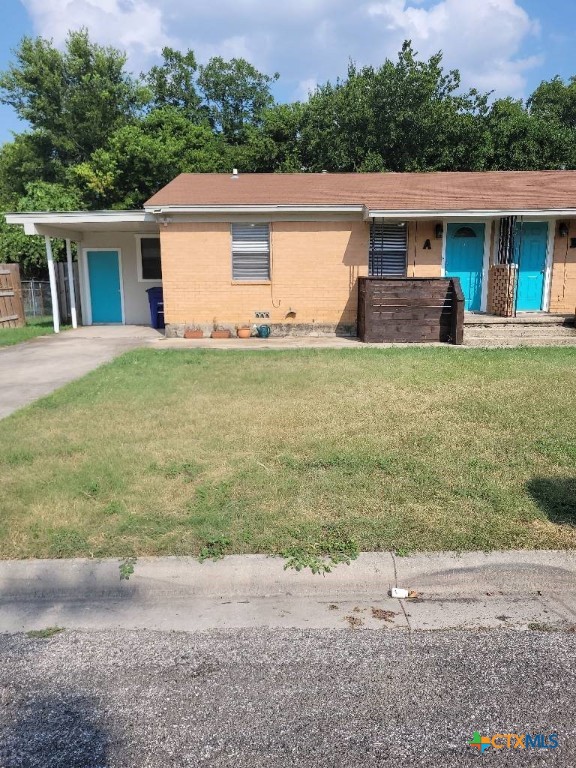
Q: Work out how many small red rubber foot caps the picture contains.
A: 0